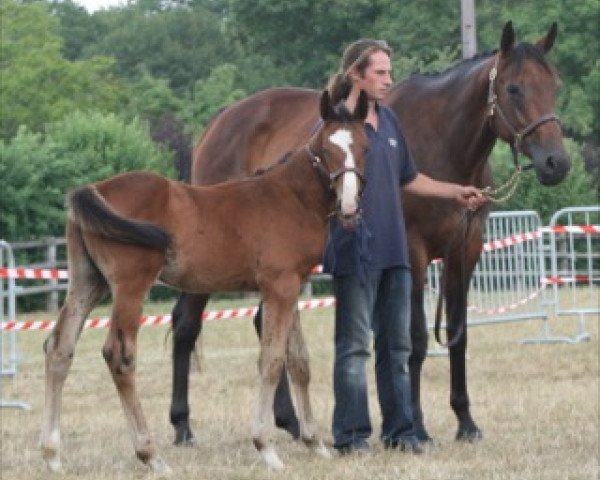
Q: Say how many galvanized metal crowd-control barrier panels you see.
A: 3